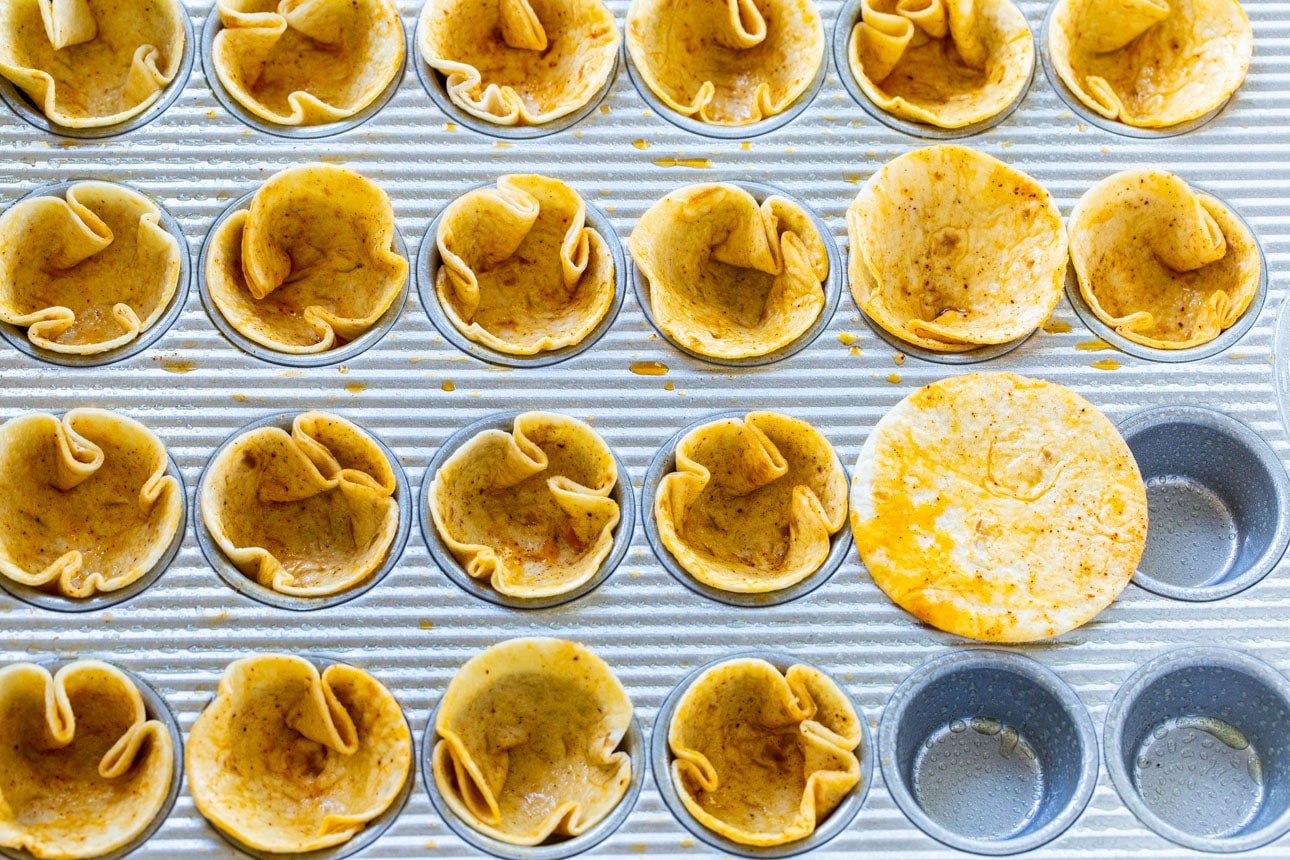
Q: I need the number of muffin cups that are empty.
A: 3